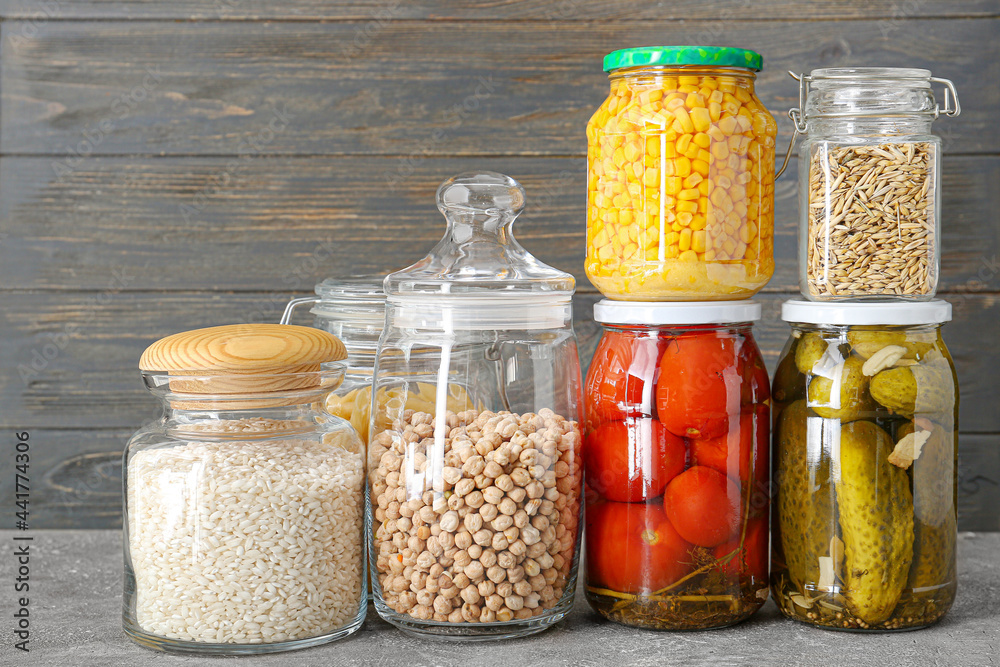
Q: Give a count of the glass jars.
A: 7